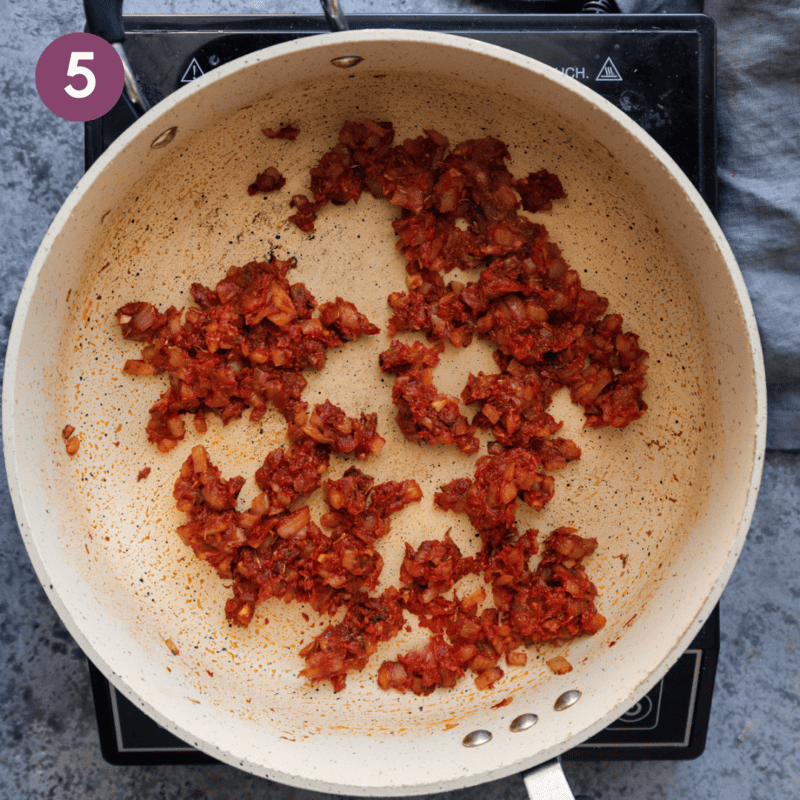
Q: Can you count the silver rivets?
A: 5